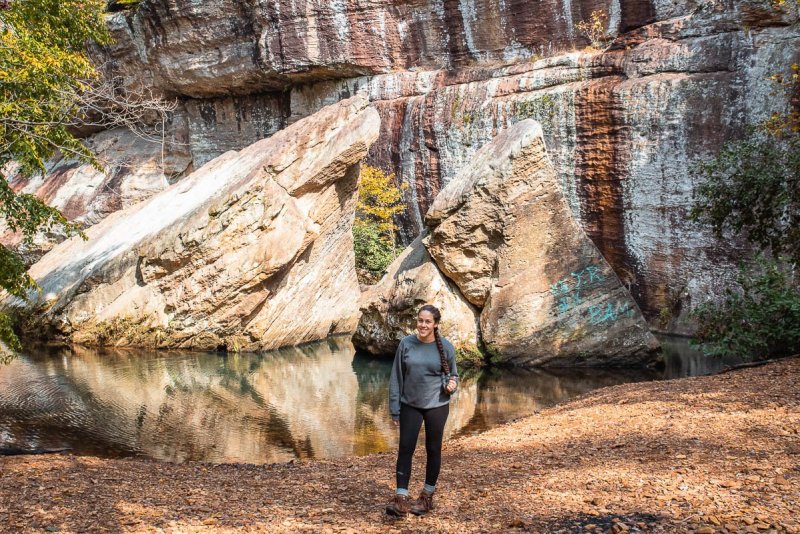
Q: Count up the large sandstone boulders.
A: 2